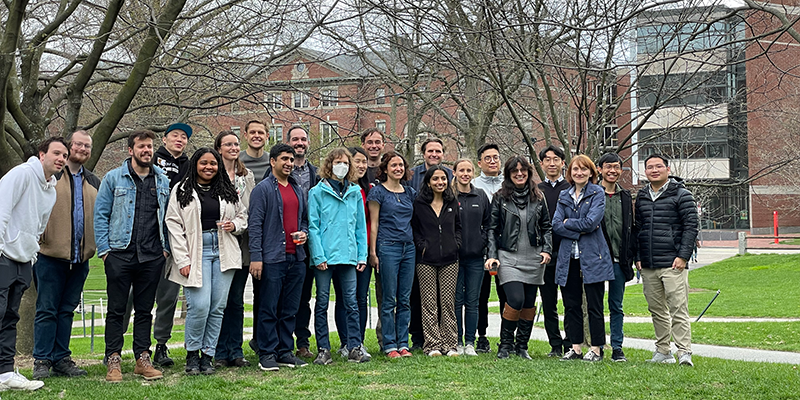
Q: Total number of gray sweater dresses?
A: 1